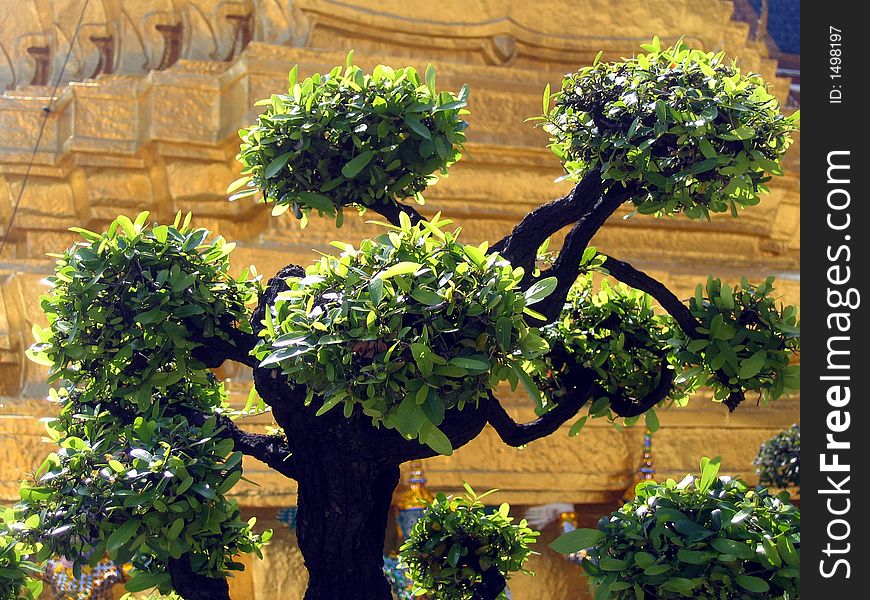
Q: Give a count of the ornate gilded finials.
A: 2